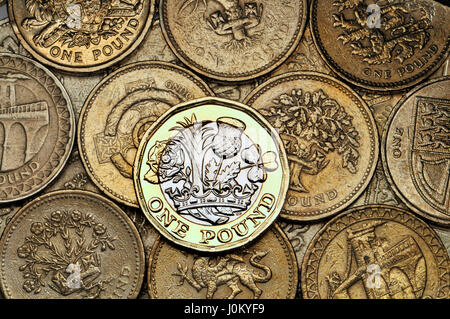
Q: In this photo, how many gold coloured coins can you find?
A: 10